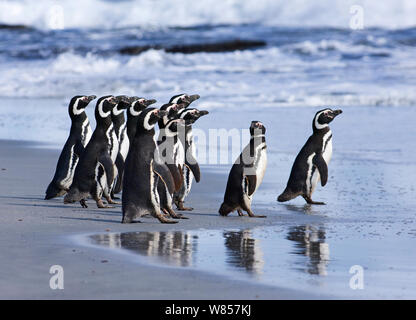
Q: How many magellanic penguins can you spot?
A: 11